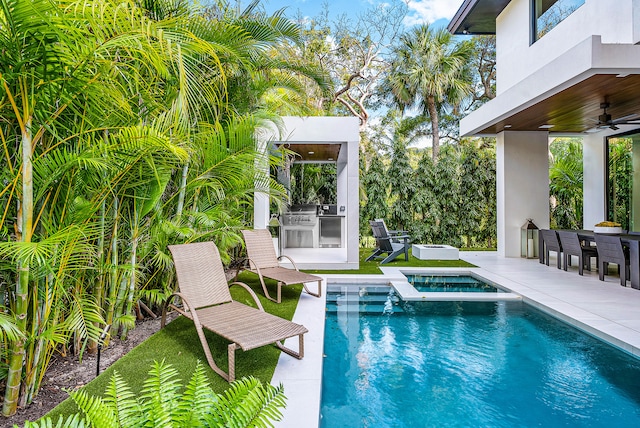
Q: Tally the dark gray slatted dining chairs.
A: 3